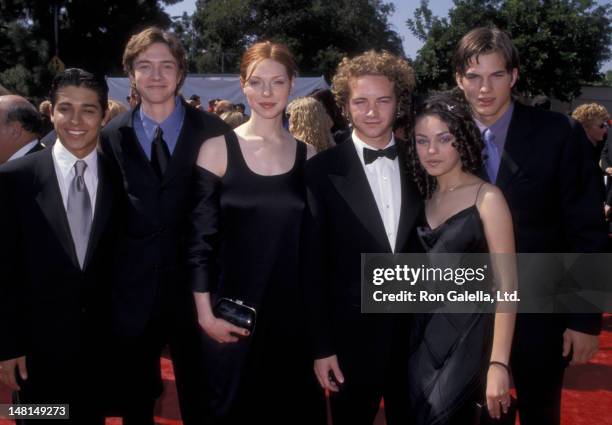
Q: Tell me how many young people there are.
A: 6